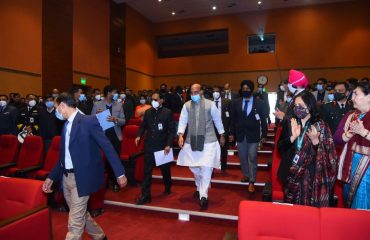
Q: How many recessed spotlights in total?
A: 4